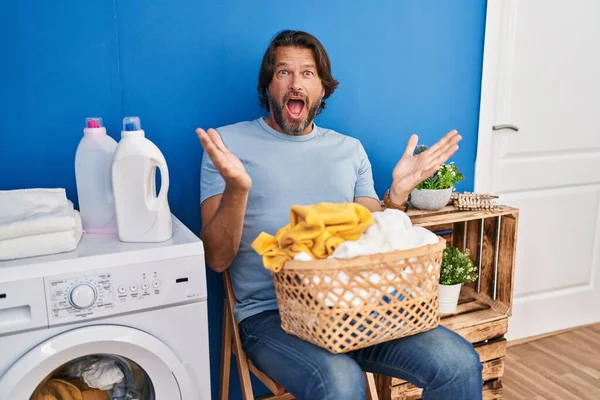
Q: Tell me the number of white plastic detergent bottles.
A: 2